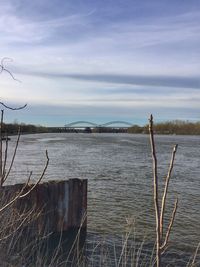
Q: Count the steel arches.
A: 2